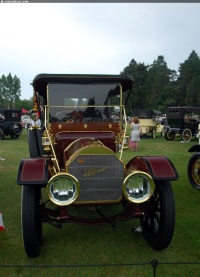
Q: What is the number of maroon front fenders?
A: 2